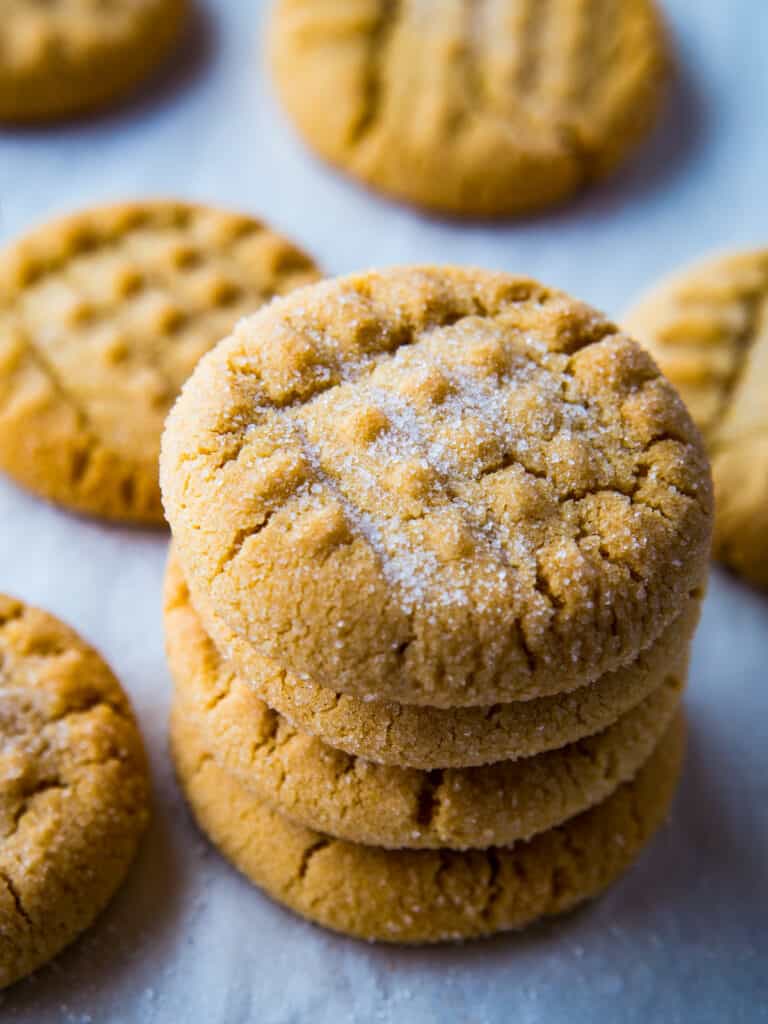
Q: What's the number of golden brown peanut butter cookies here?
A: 9